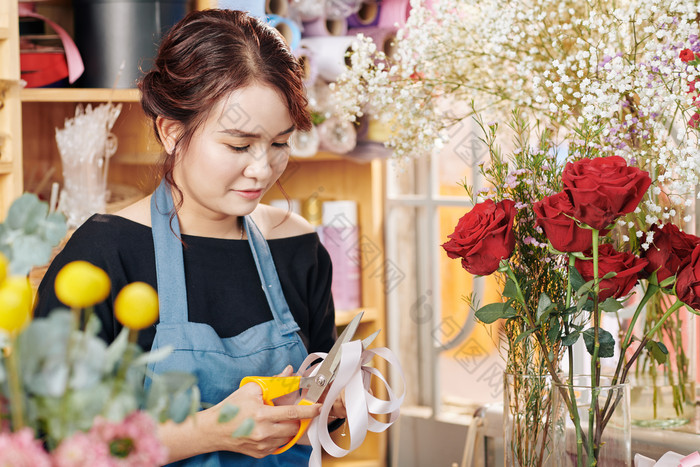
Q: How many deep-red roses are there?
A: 6